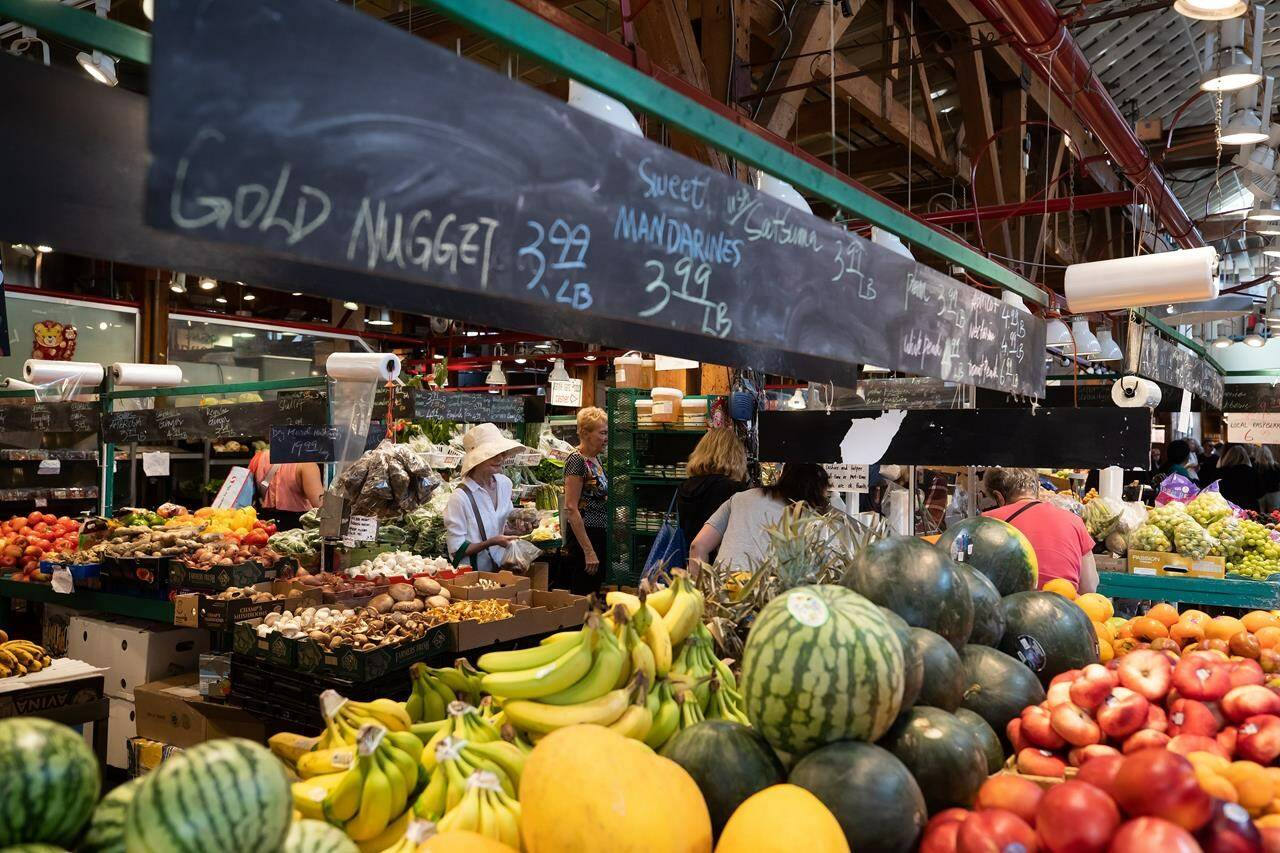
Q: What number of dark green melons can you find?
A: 11